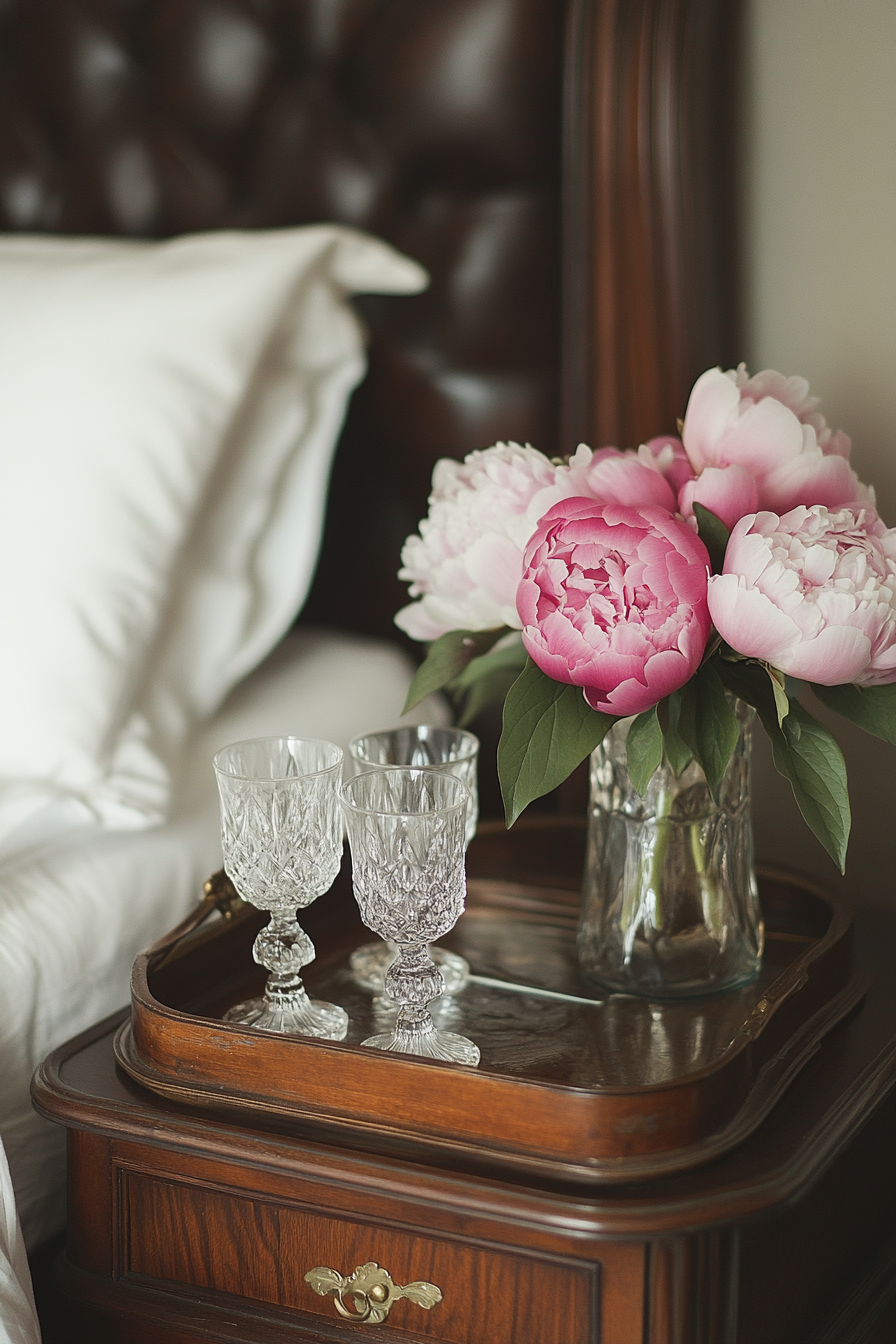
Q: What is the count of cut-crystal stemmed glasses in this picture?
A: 3